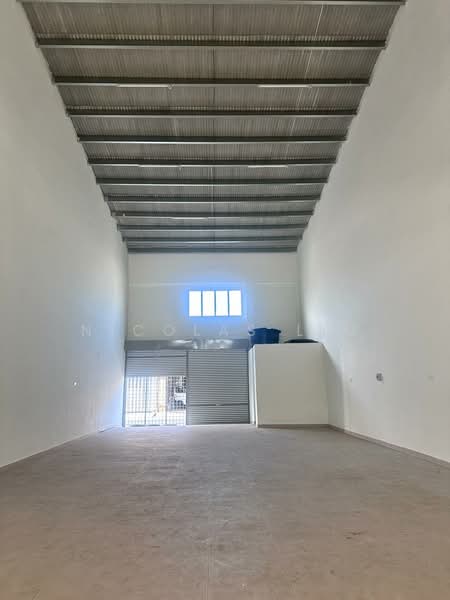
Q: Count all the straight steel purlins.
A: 12